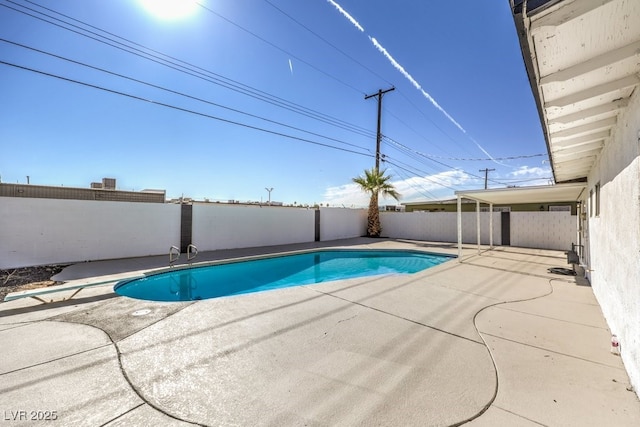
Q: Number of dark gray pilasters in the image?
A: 3